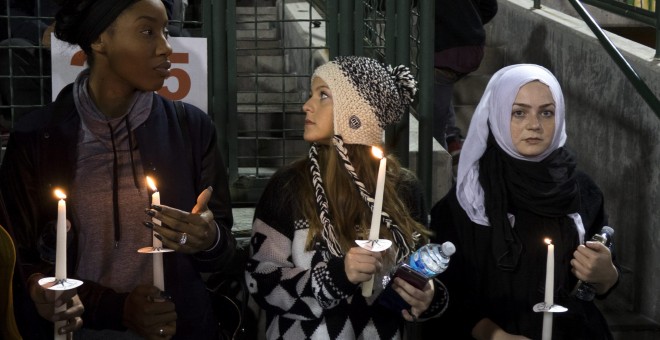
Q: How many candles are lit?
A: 4